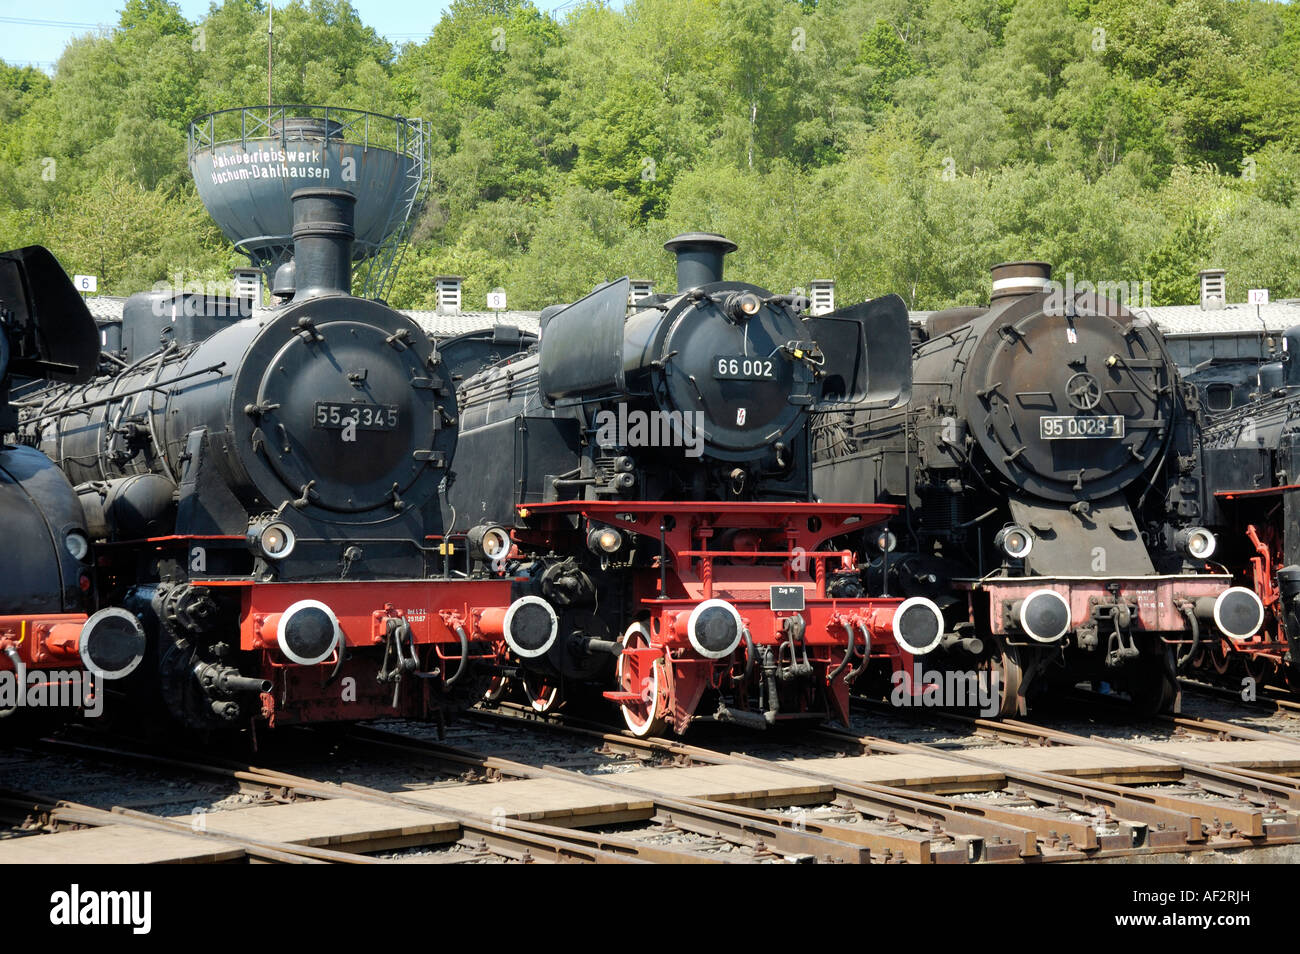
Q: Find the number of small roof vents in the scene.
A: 5